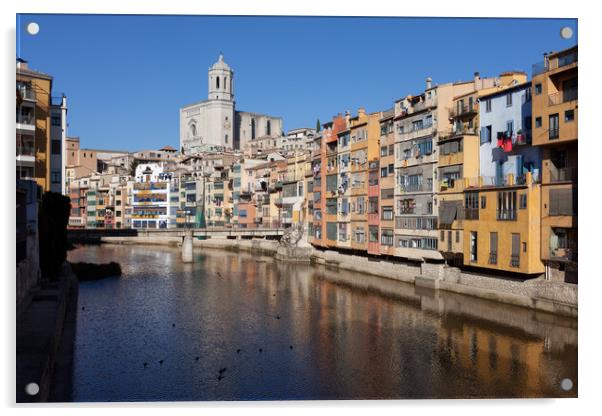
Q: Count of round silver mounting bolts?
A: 4